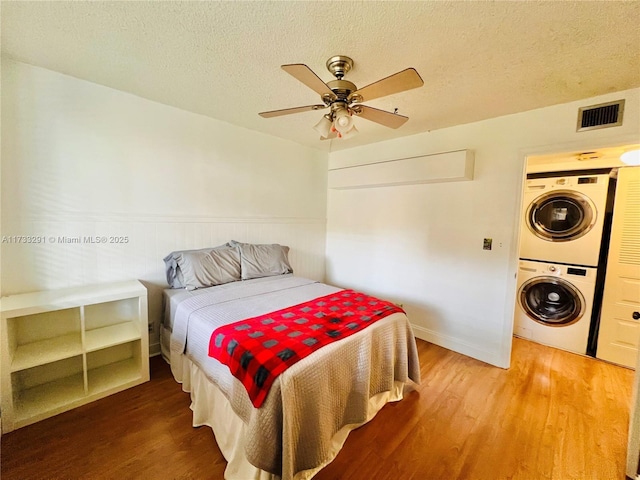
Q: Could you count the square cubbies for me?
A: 4